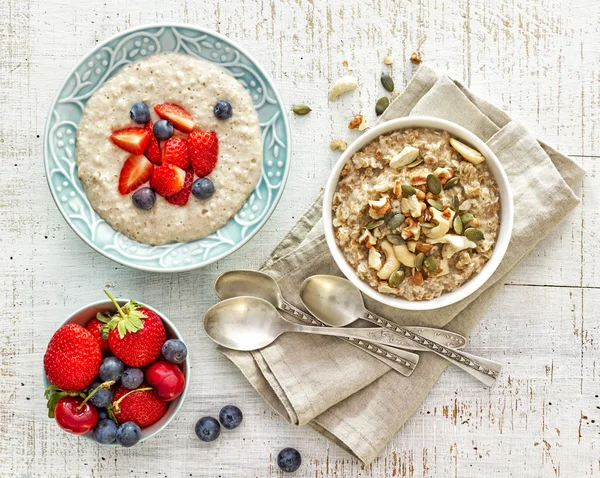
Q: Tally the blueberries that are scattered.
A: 3